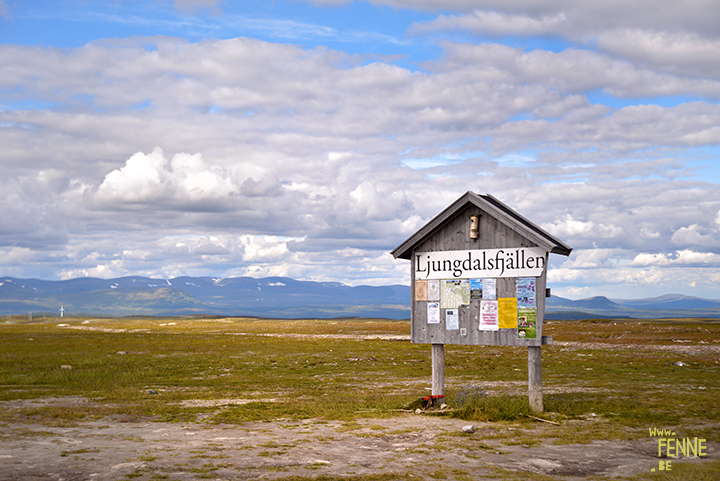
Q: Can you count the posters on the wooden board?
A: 11